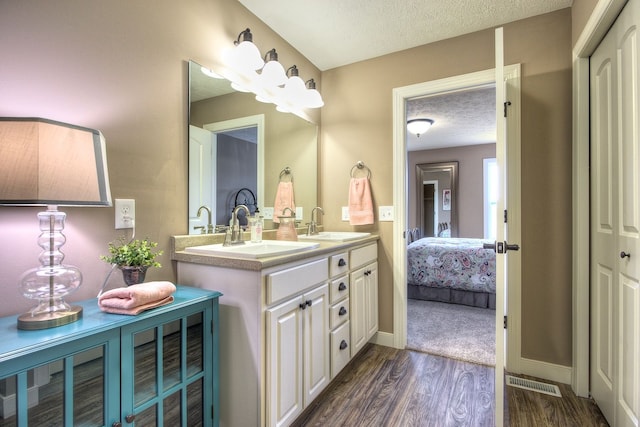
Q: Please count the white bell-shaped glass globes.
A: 4